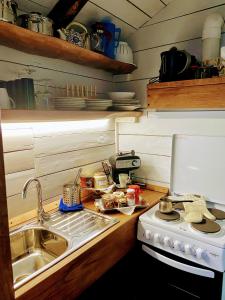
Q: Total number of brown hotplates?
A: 4